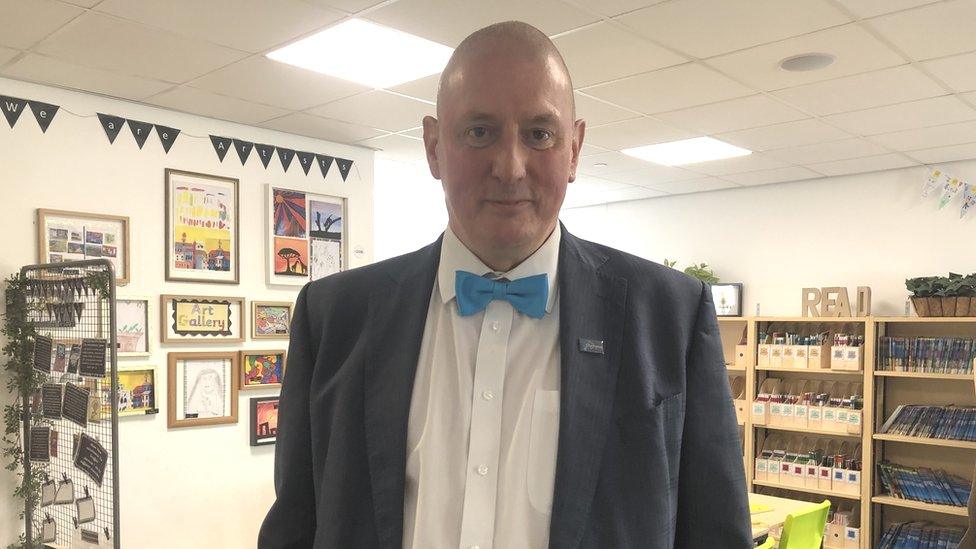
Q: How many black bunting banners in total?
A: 12